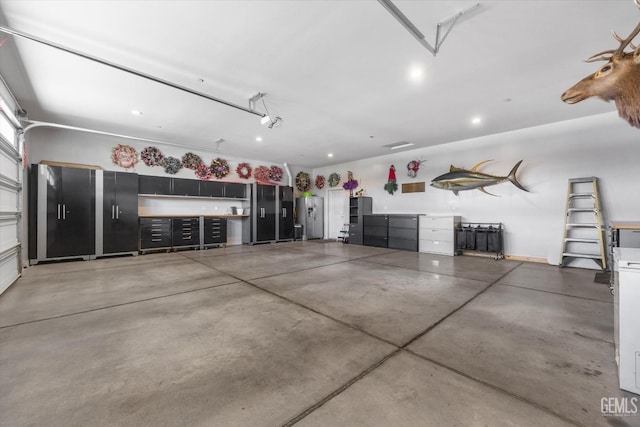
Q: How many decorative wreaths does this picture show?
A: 12